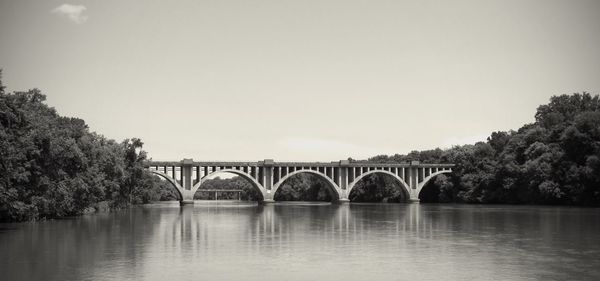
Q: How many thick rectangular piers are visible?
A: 4